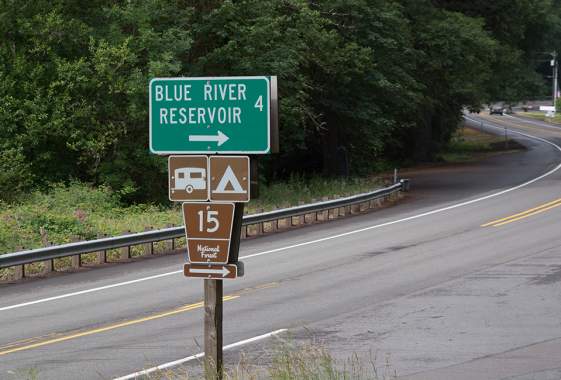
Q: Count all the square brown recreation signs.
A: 2